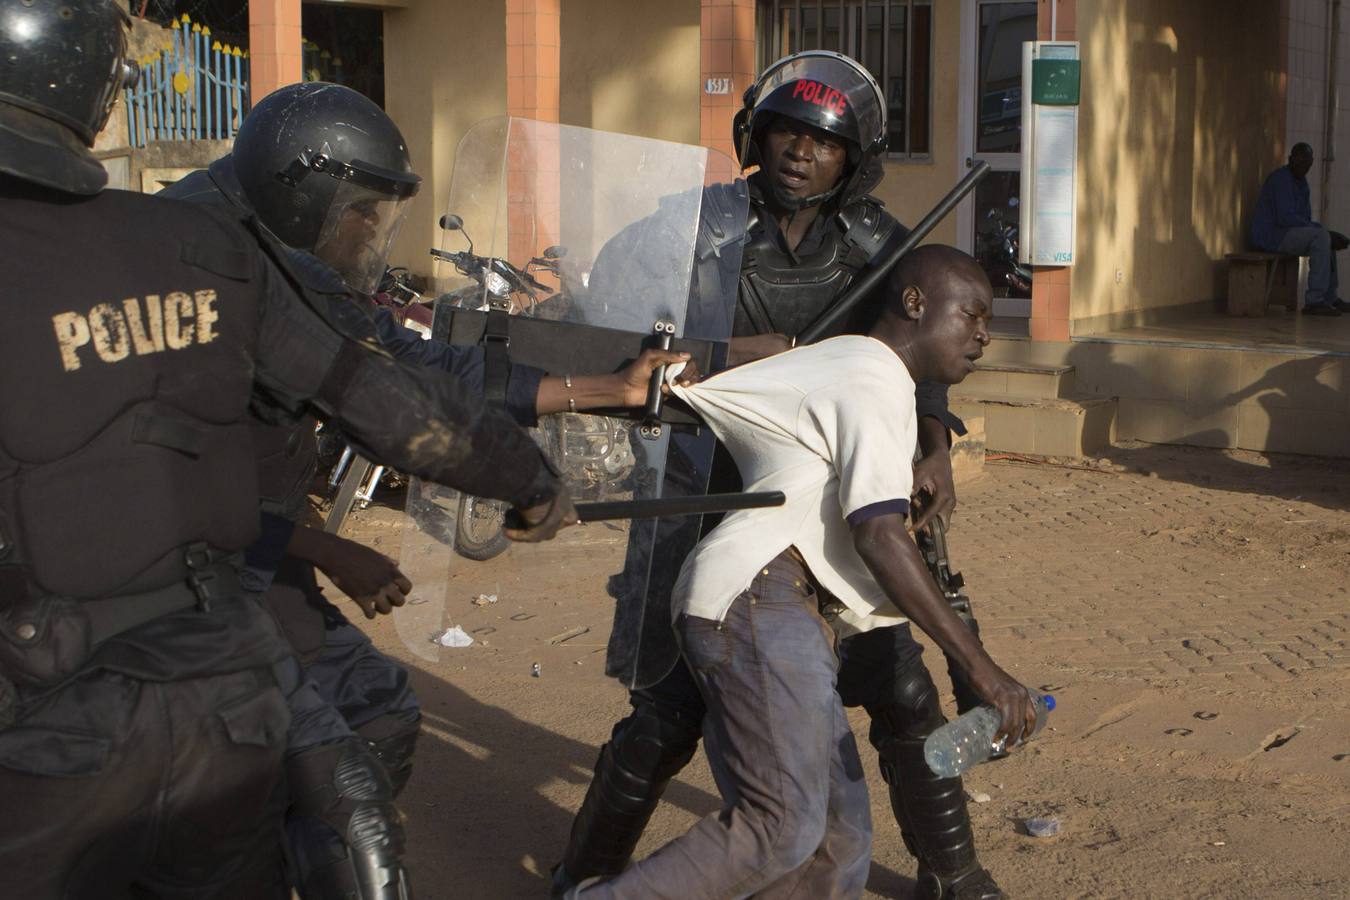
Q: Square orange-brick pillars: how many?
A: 4